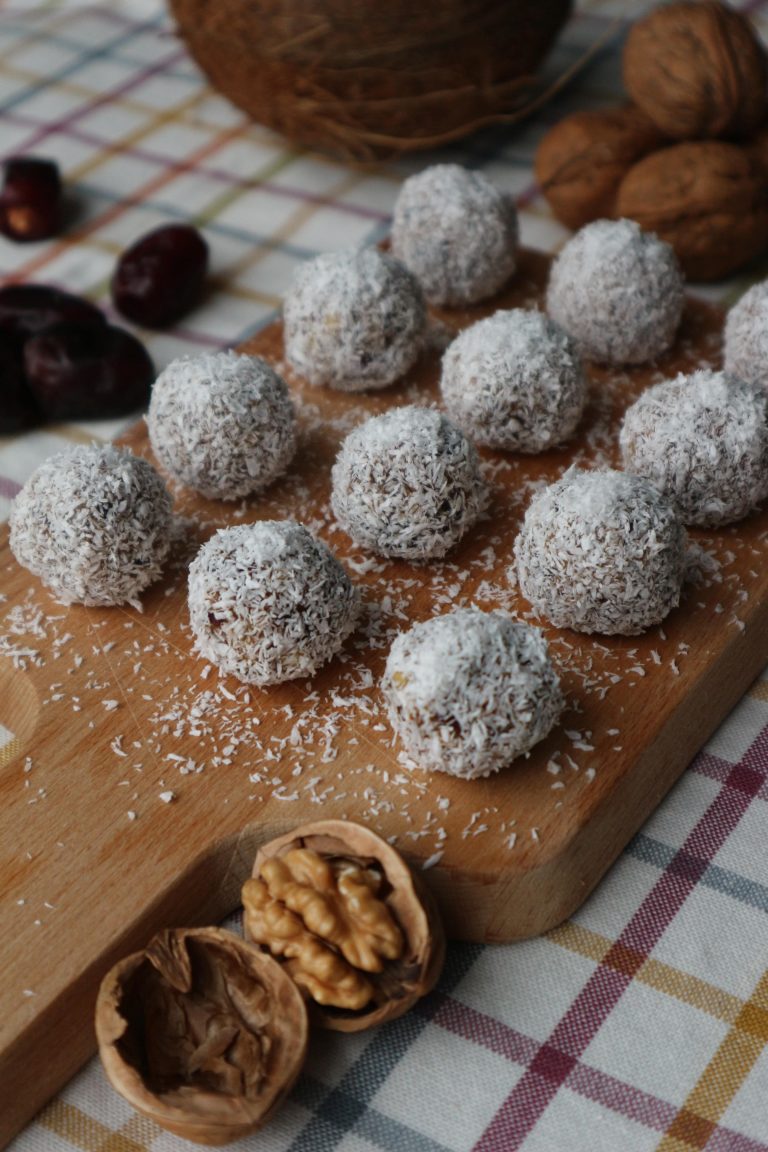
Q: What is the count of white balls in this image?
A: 12